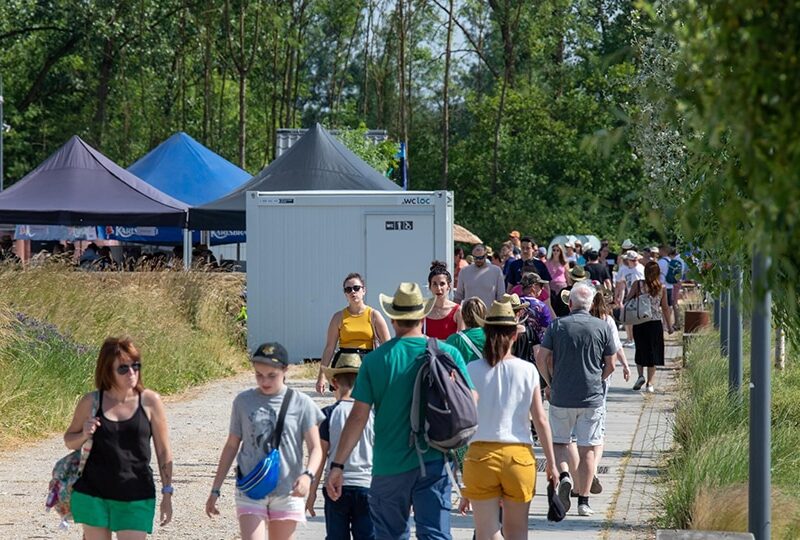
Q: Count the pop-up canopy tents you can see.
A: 3